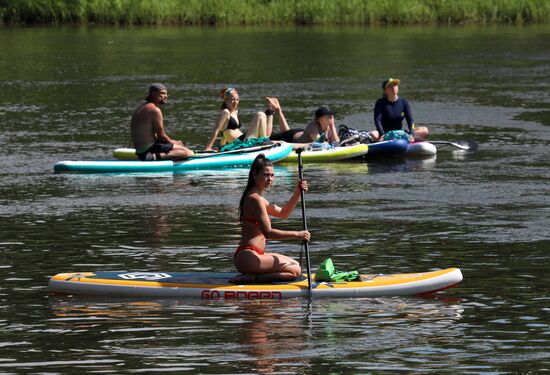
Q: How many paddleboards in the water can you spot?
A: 5